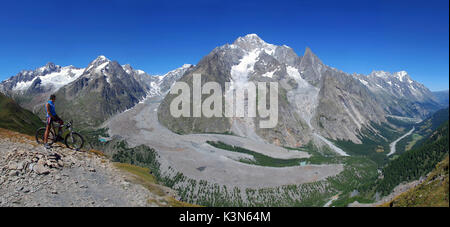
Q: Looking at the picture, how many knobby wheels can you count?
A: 2